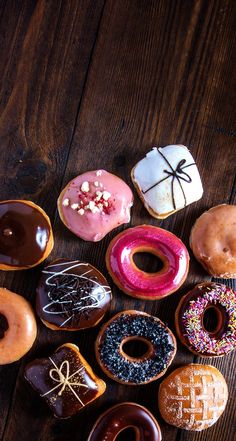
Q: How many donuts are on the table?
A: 12